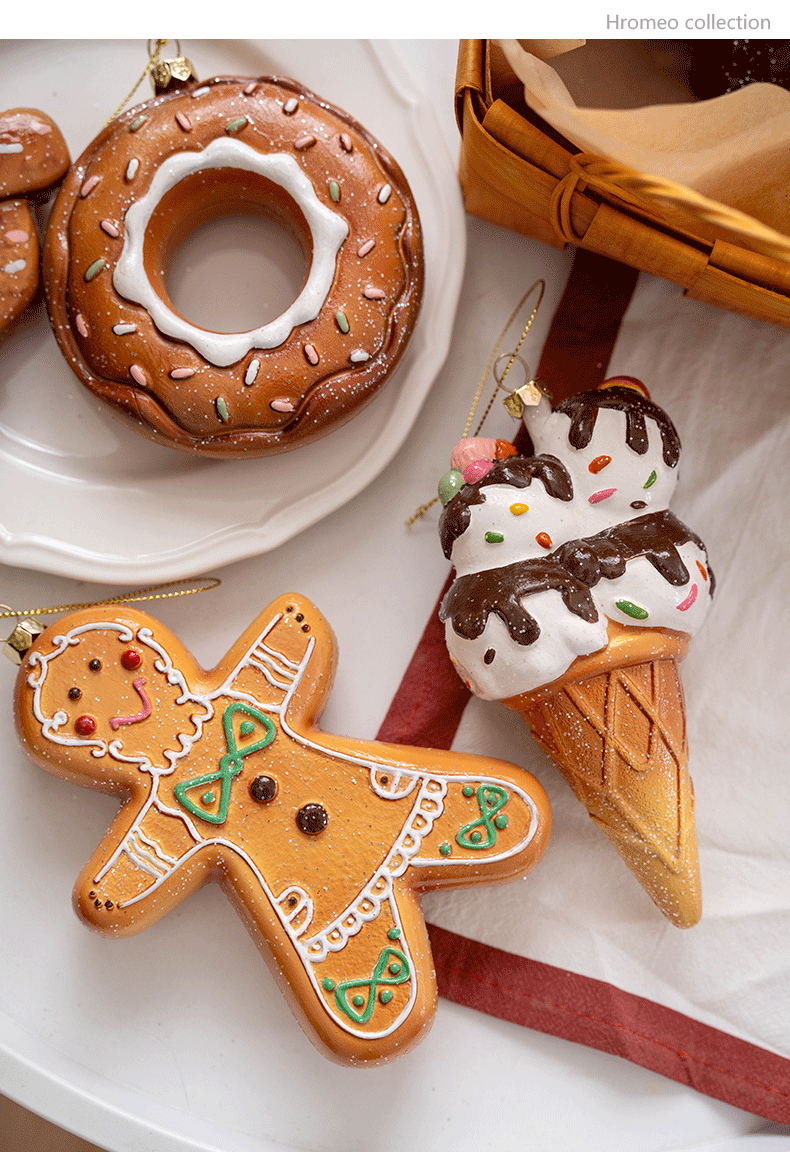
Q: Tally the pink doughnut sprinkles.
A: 13